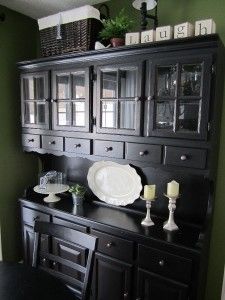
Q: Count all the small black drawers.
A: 6